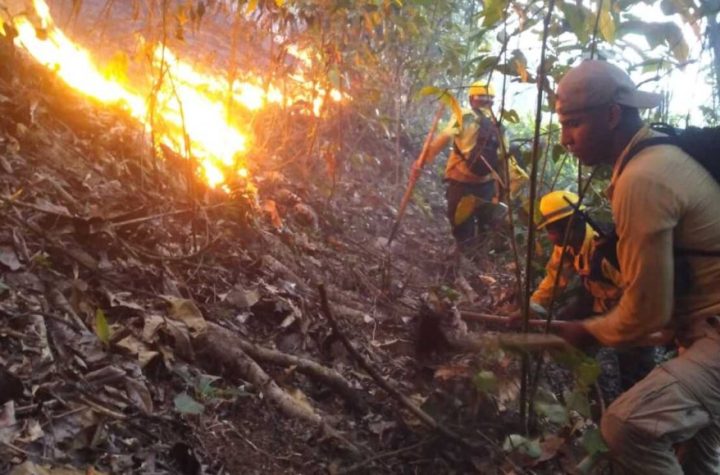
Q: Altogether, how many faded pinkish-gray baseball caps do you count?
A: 1